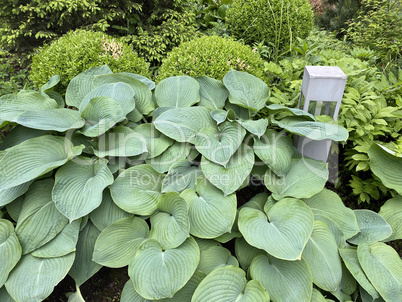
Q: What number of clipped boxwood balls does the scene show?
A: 3